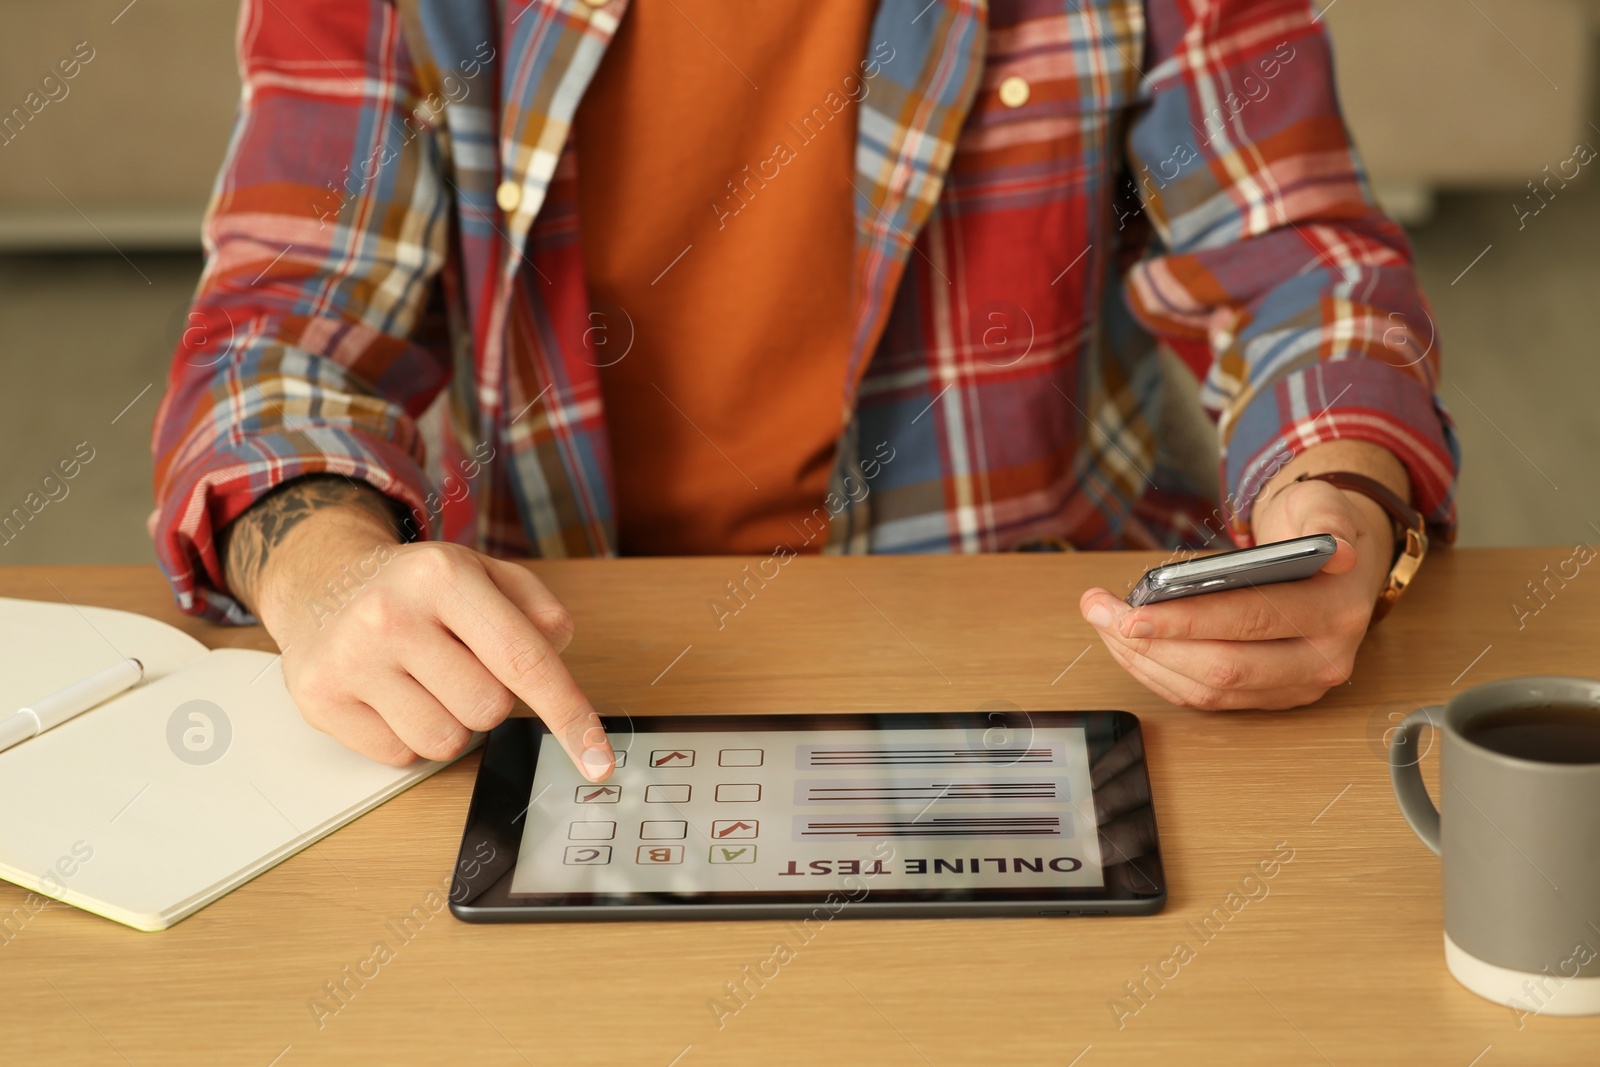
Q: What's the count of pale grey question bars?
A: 3